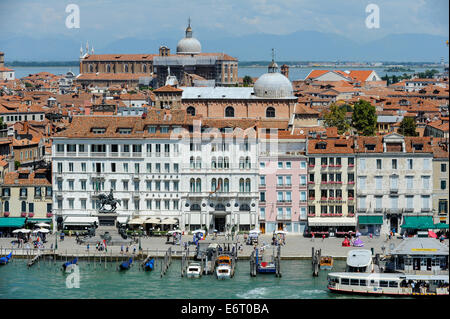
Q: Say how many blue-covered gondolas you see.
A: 4